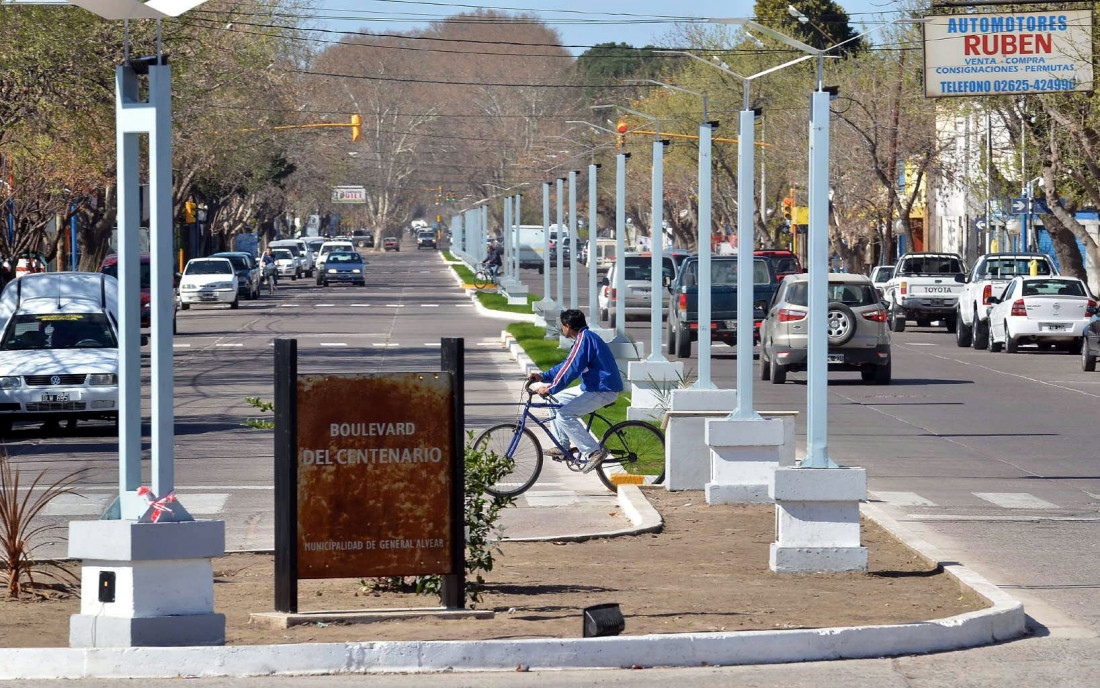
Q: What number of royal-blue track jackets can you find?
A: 1